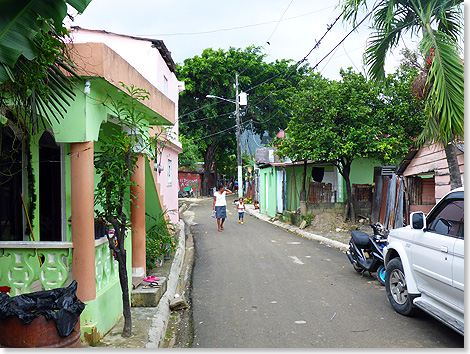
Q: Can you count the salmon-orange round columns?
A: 2